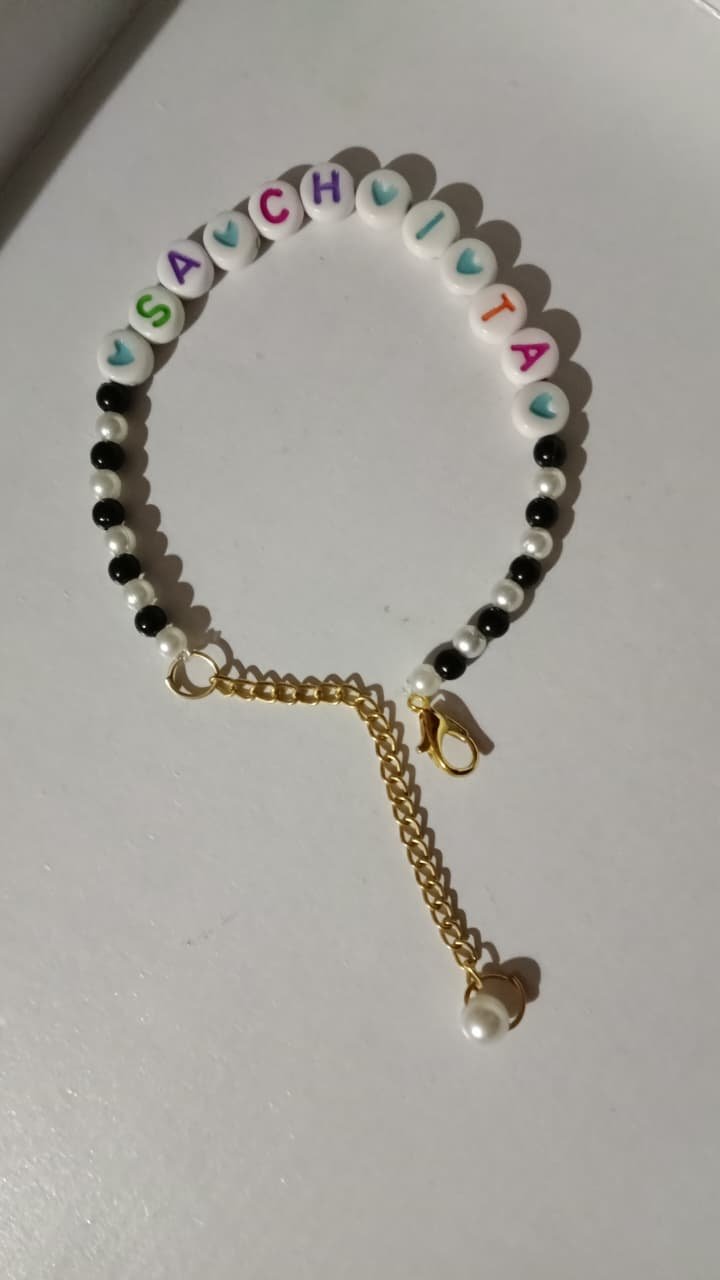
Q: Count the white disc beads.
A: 12